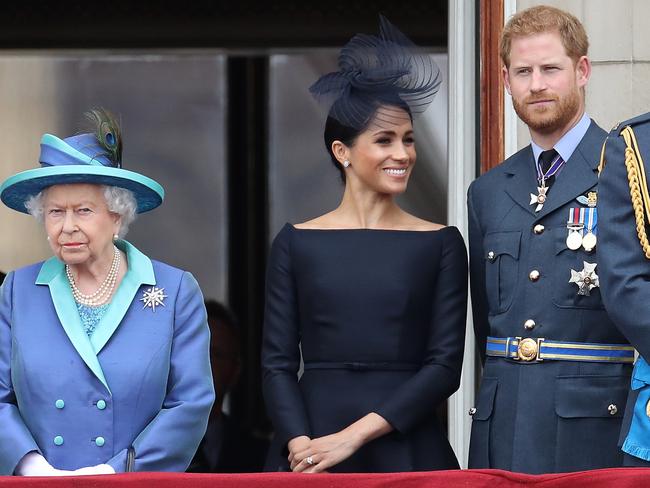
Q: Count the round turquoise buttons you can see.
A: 4